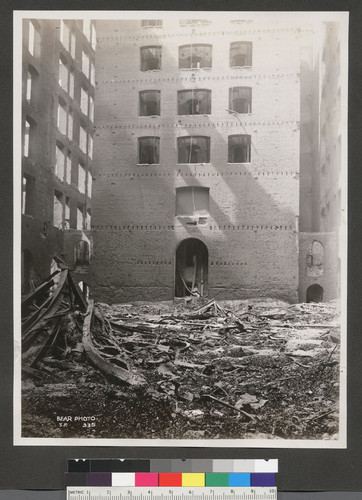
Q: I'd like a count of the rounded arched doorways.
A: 2